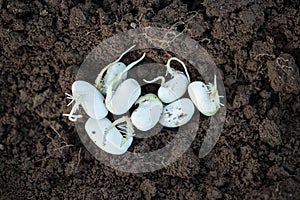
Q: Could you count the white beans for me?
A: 8